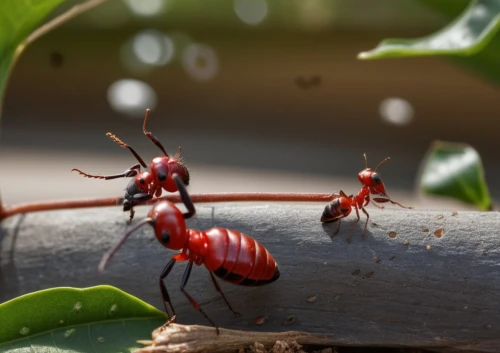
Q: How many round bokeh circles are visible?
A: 6